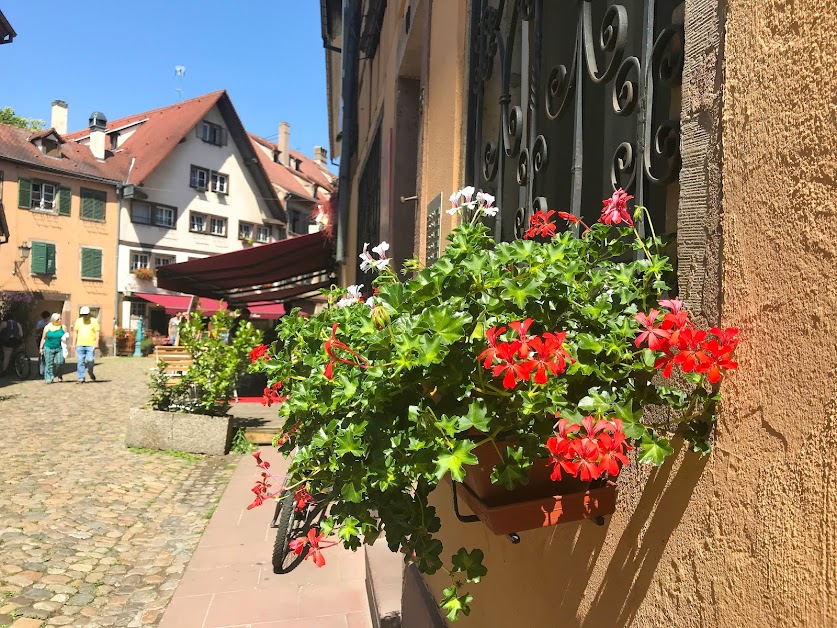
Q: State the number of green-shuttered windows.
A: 4